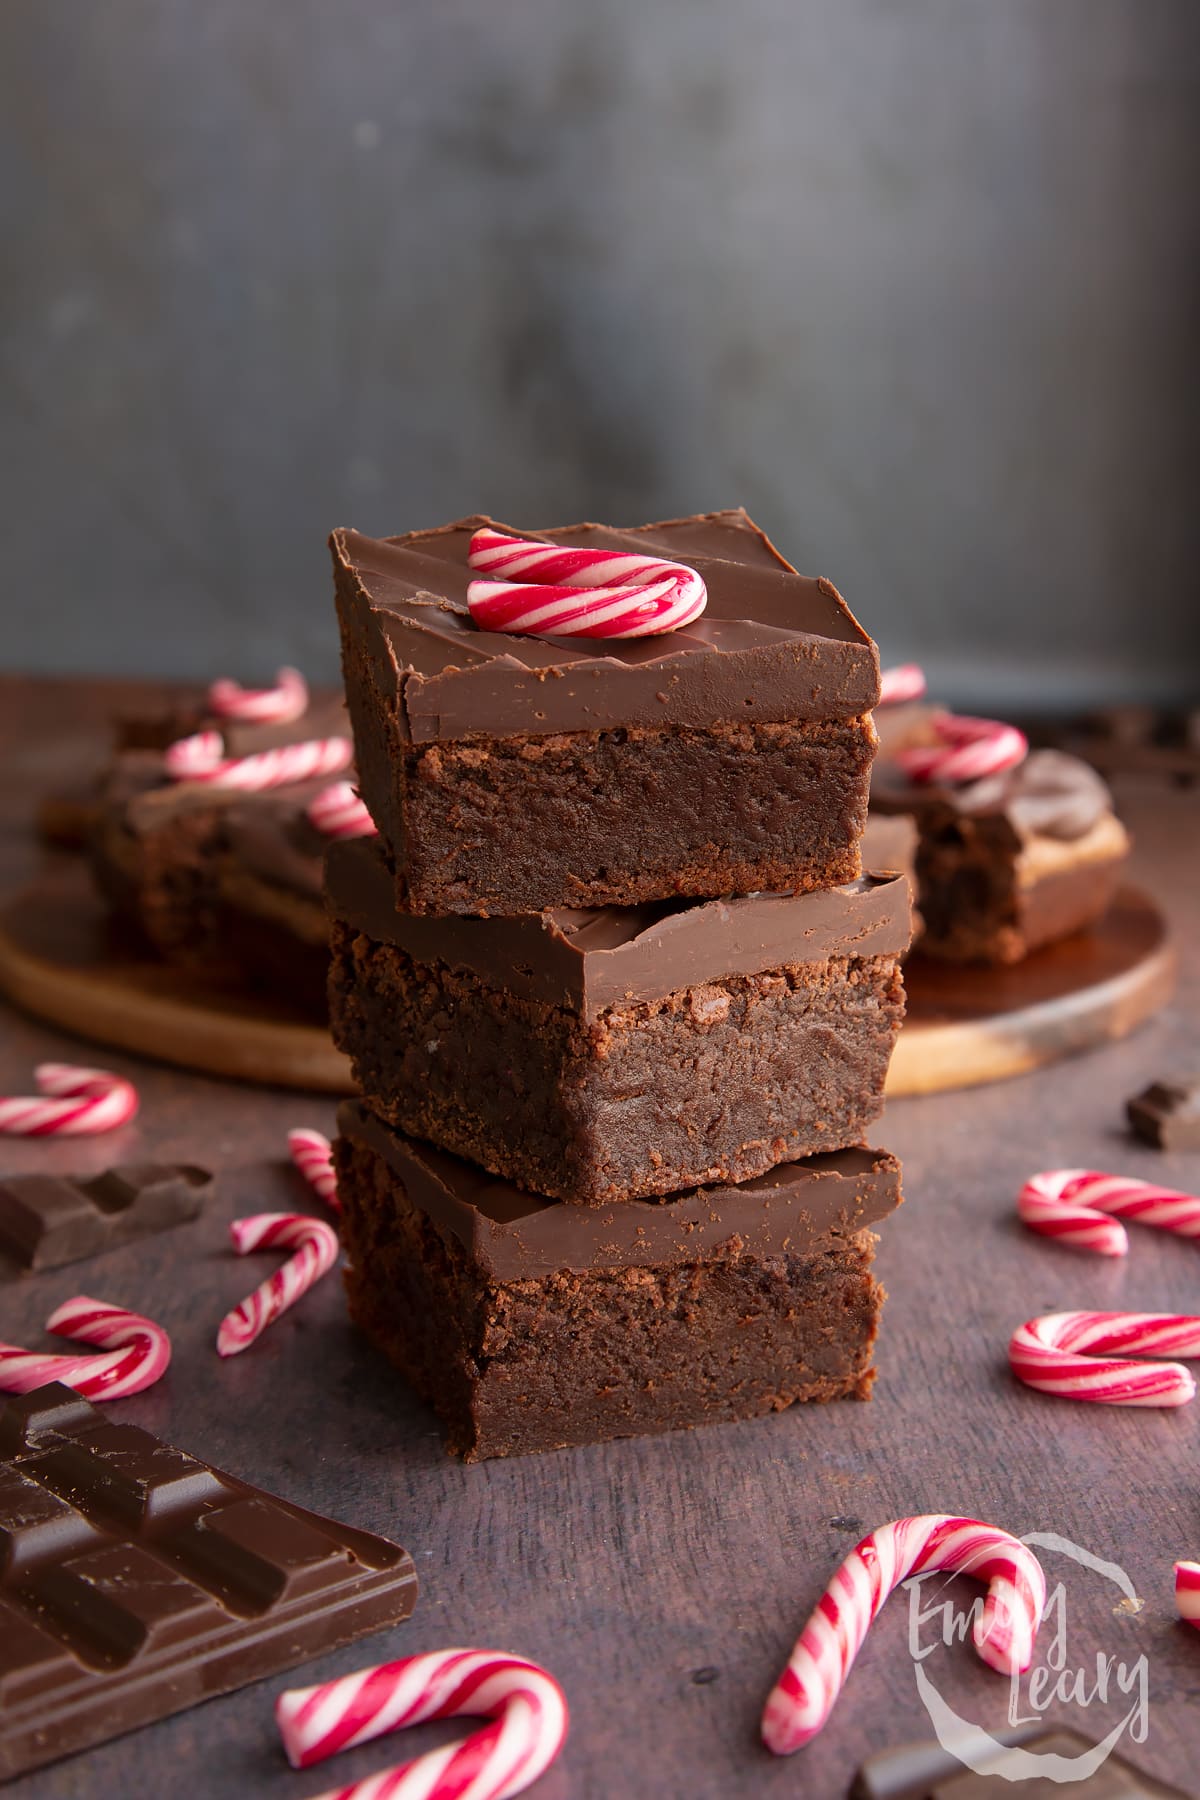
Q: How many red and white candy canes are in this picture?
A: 15